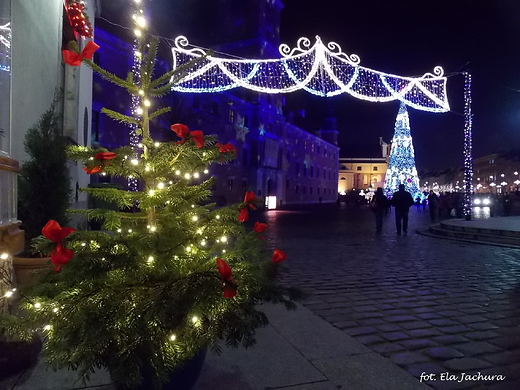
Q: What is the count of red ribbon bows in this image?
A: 9